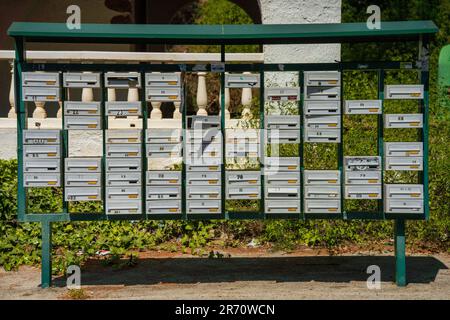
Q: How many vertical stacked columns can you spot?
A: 10